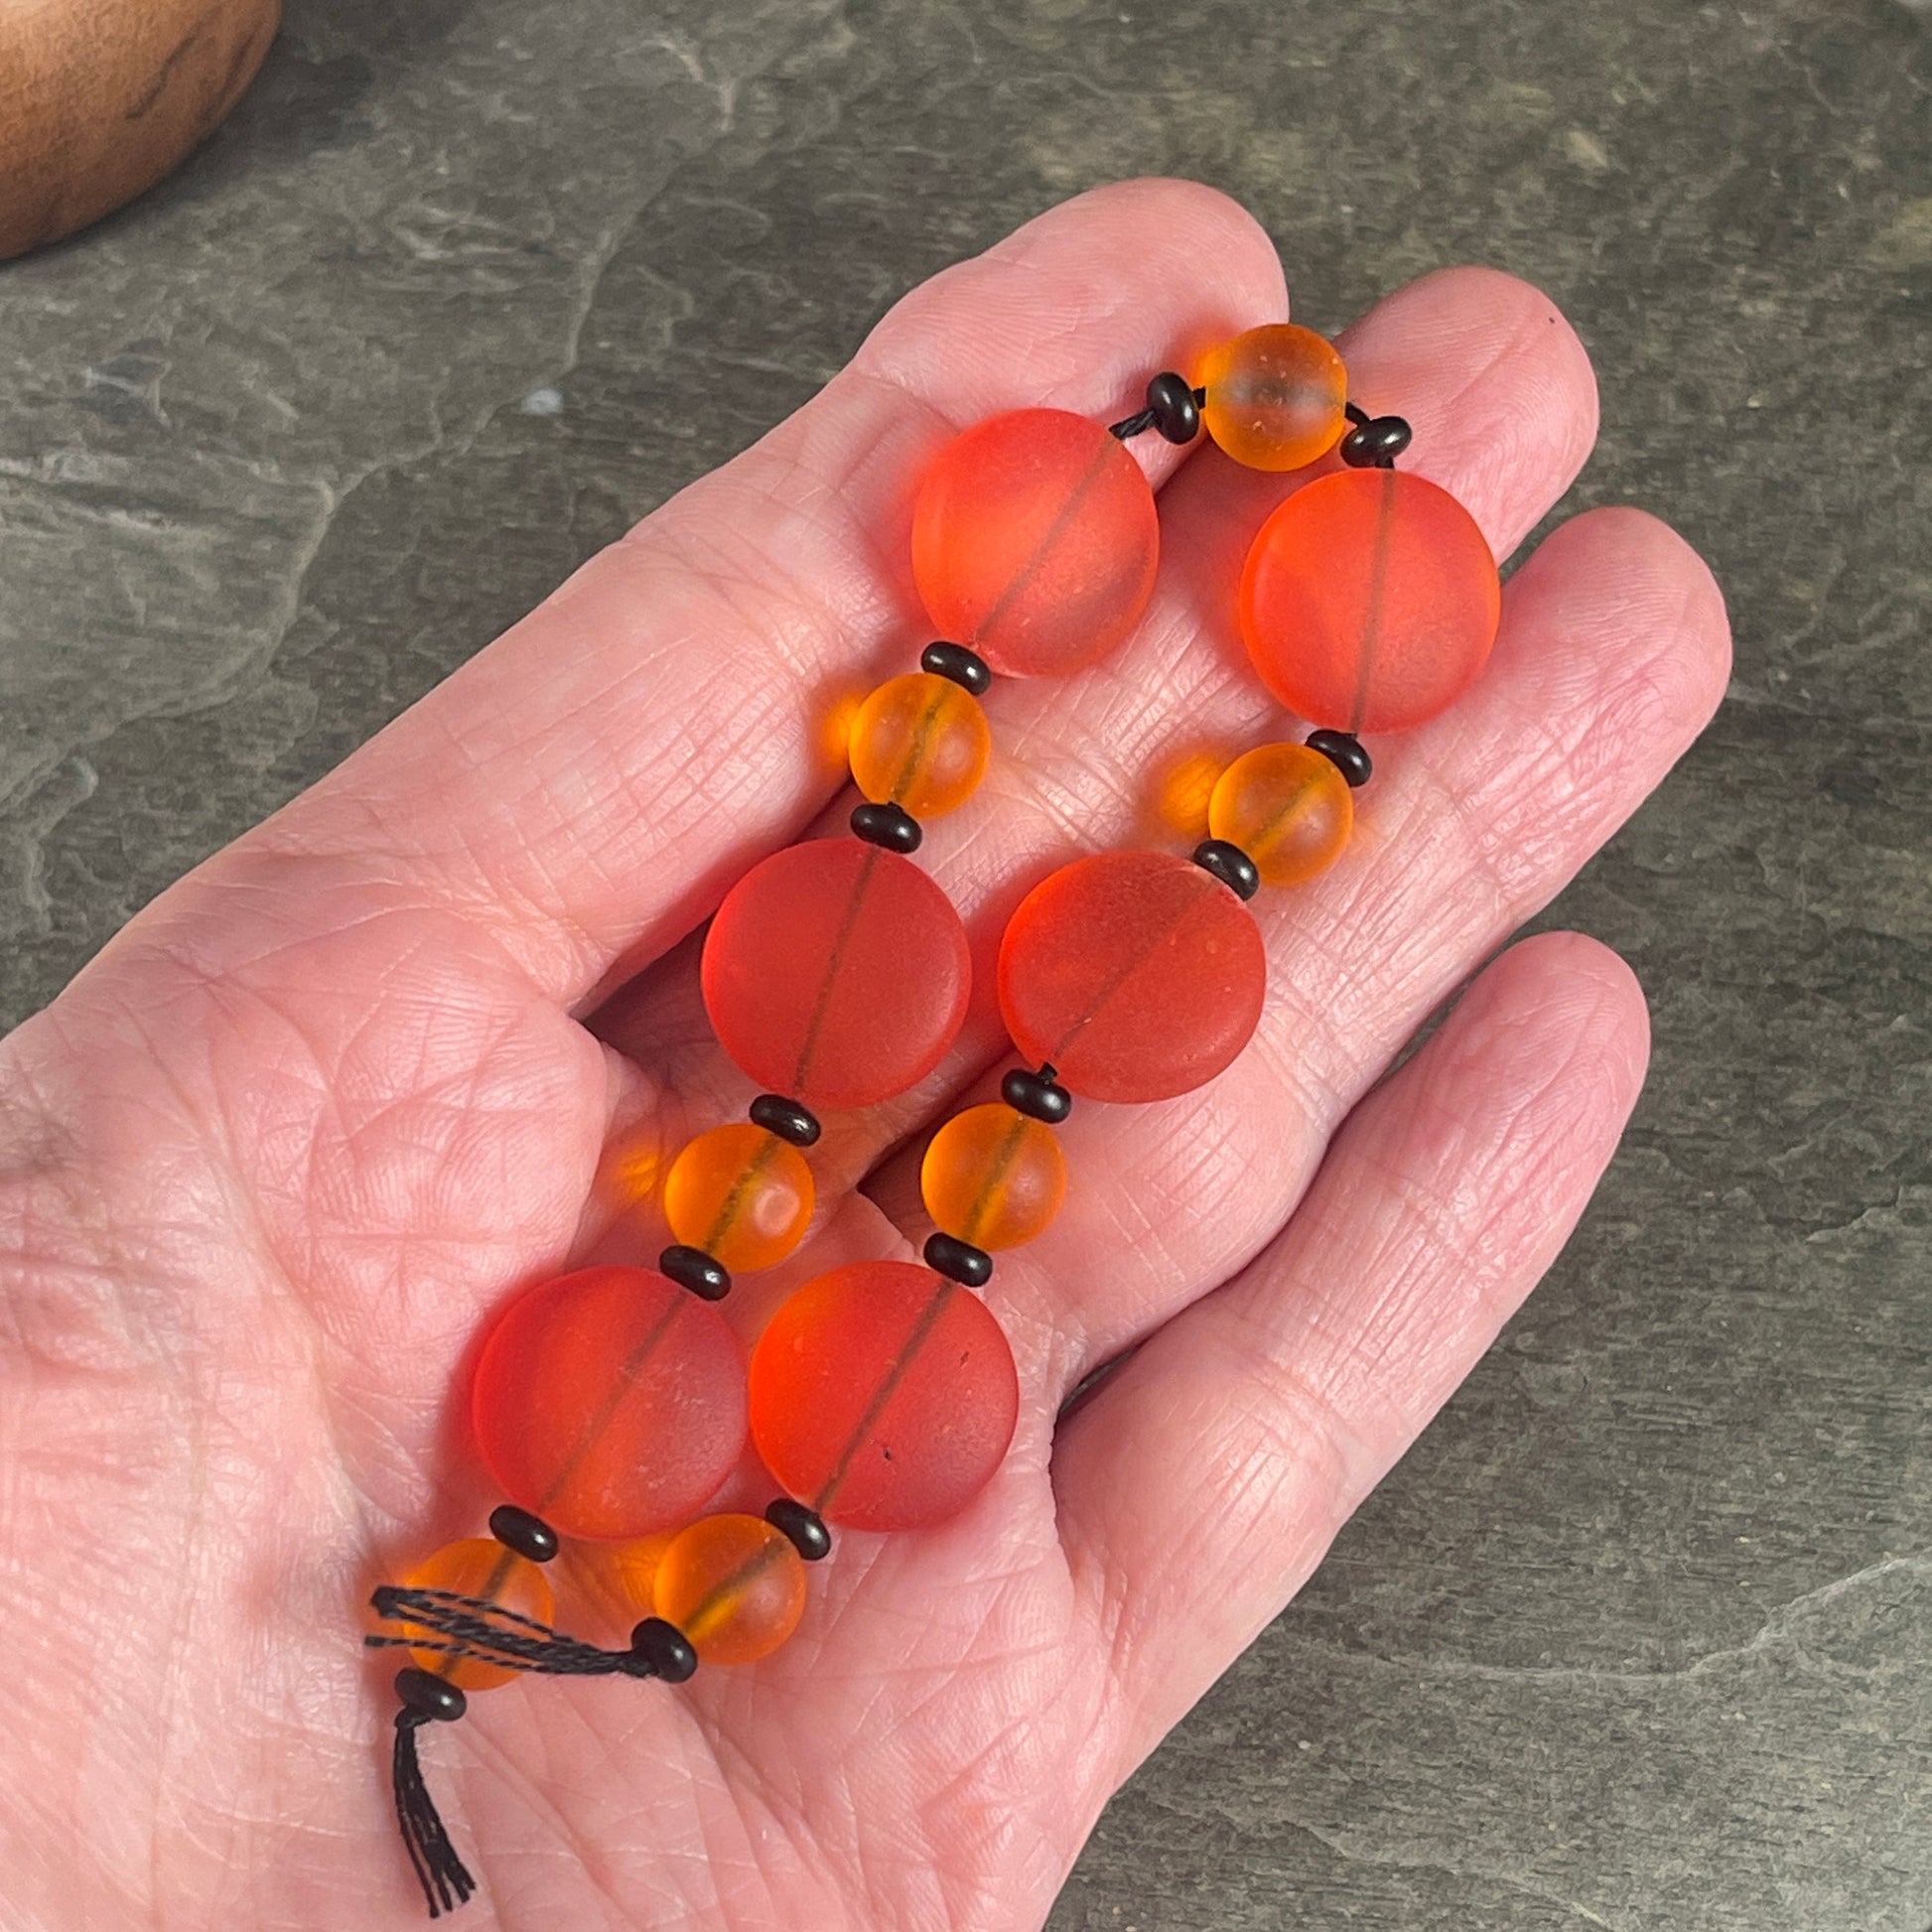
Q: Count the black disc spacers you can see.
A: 14